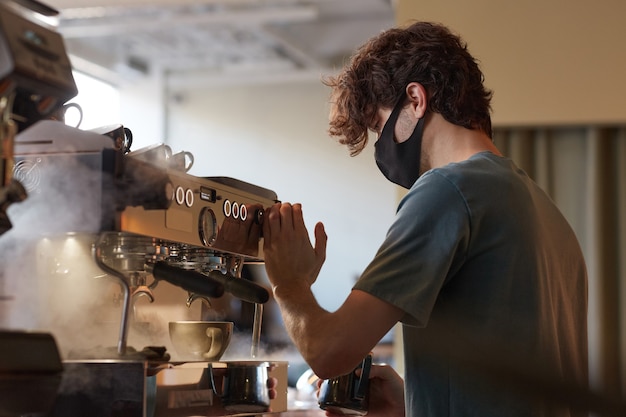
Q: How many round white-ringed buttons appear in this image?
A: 5